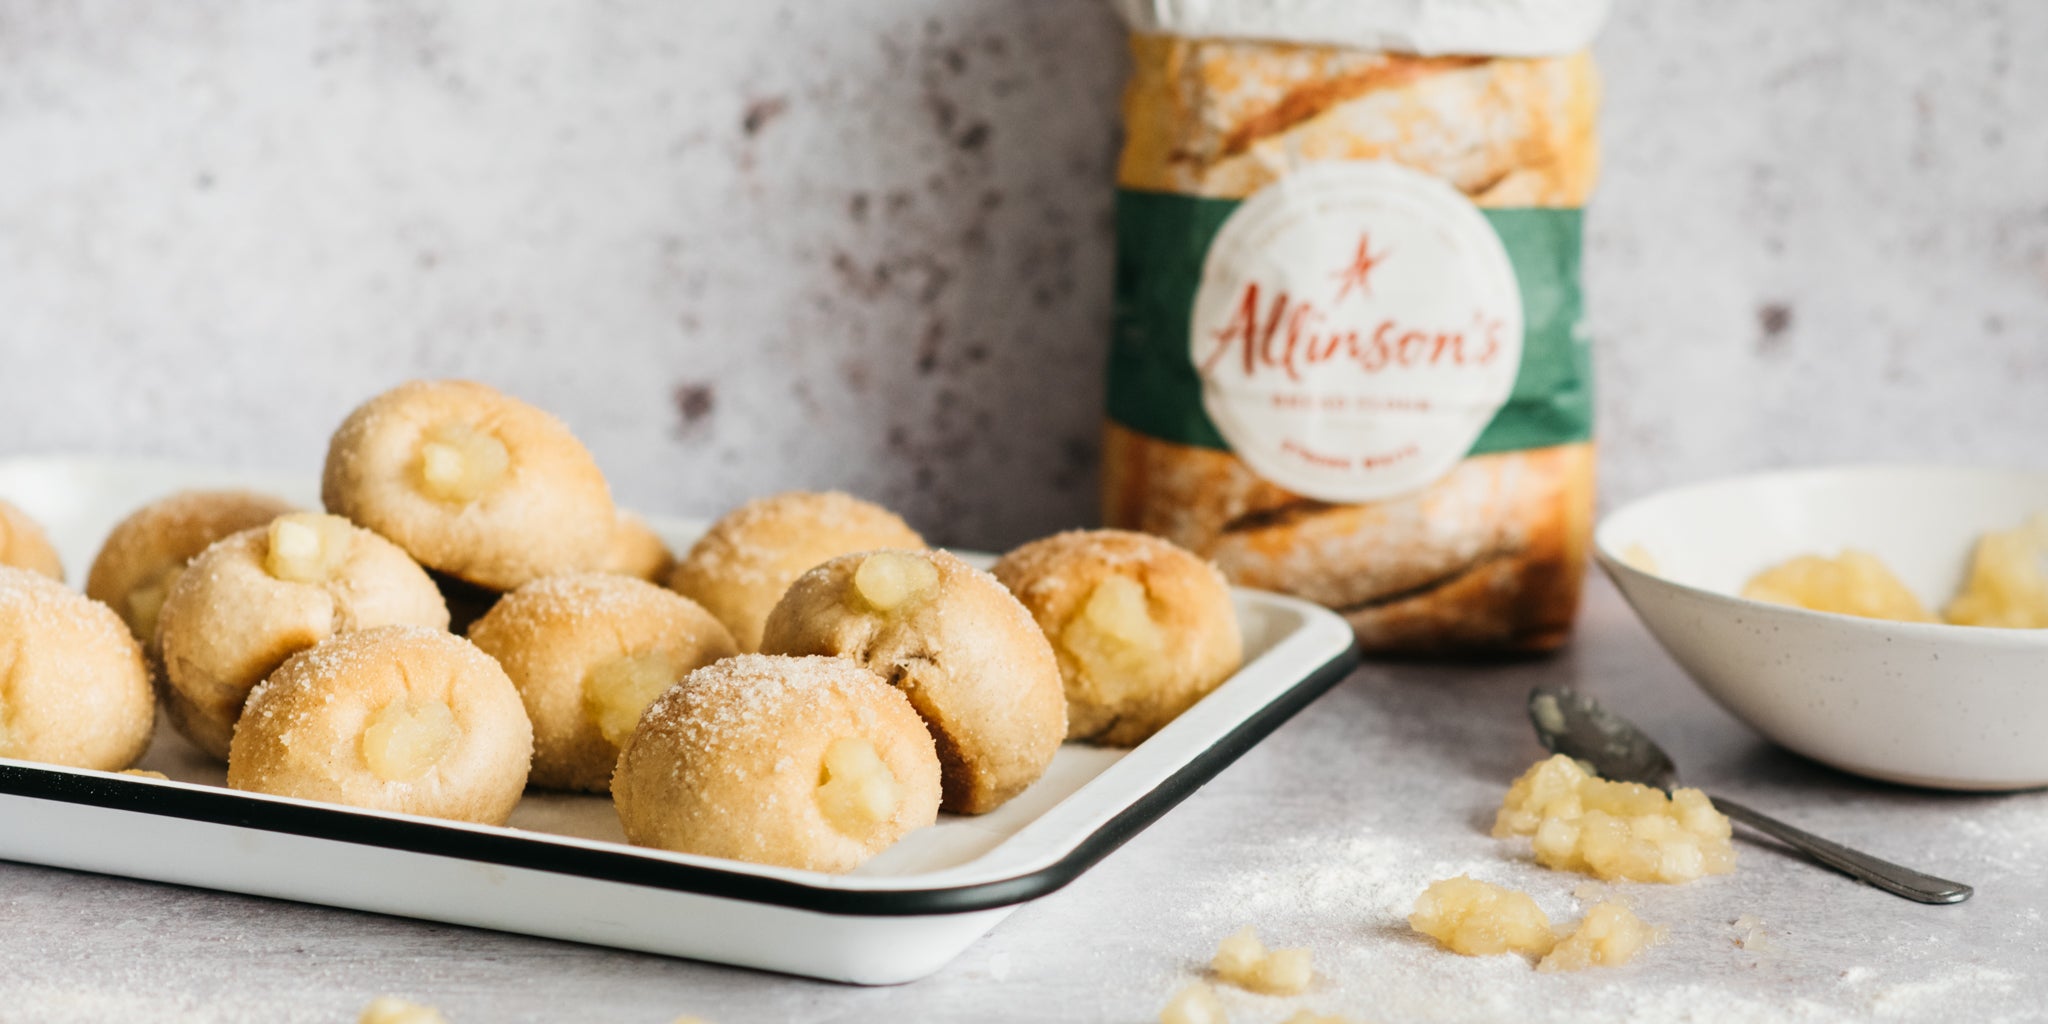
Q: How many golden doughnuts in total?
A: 12